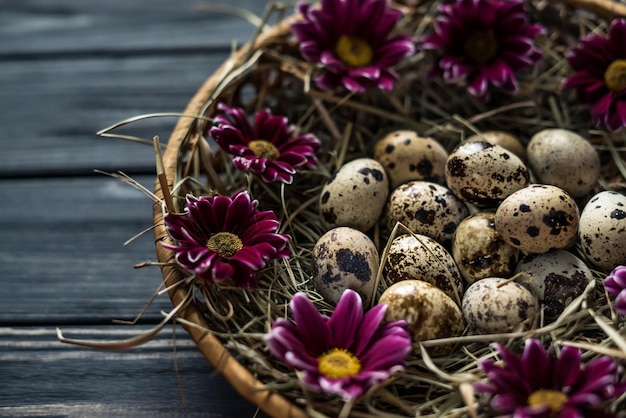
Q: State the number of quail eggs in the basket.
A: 14